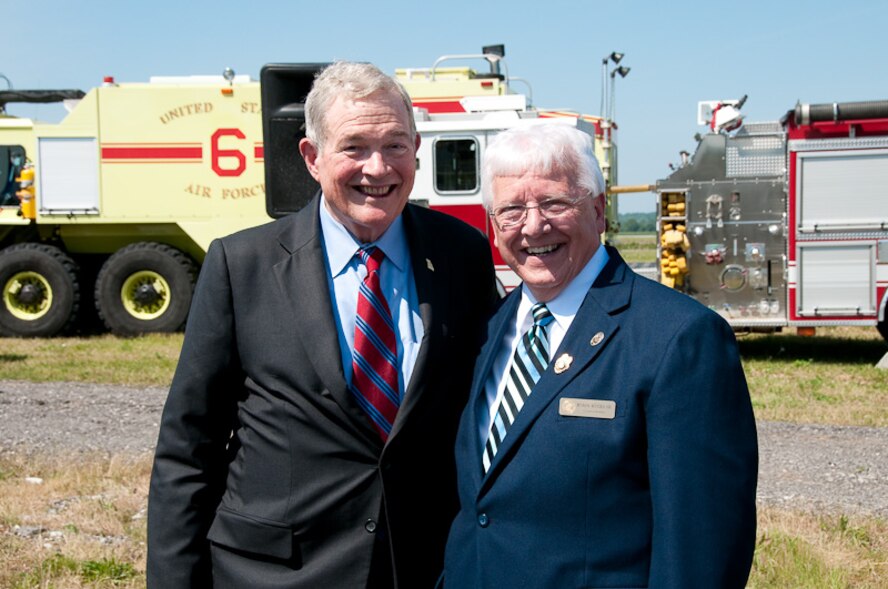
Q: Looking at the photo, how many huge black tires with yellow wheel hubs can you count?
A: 2